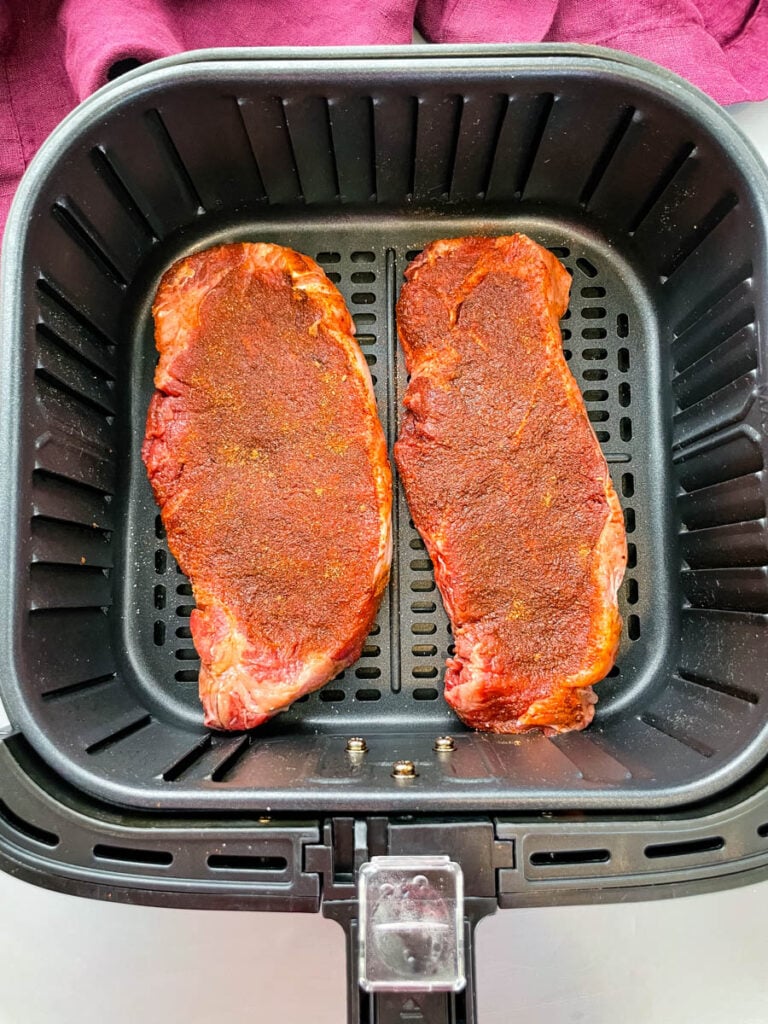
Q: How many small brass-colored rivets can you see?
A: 3